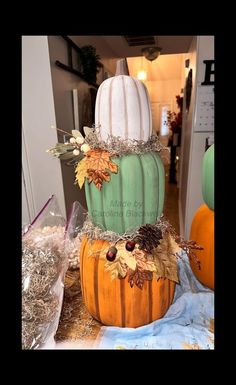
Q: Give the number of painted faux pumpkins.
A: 5